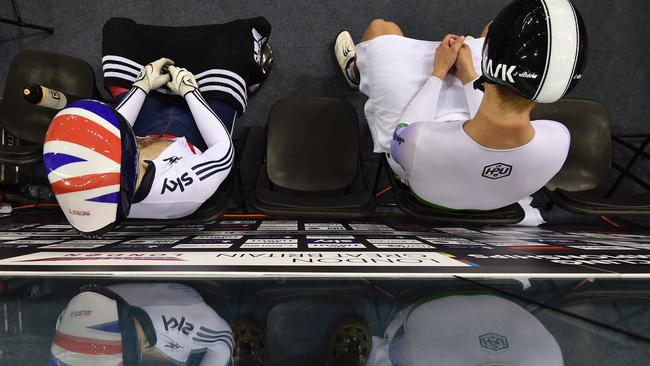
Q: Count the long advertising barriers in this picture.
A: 1